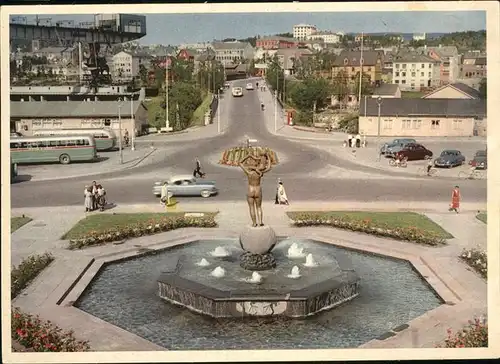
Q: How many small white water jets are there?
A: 7